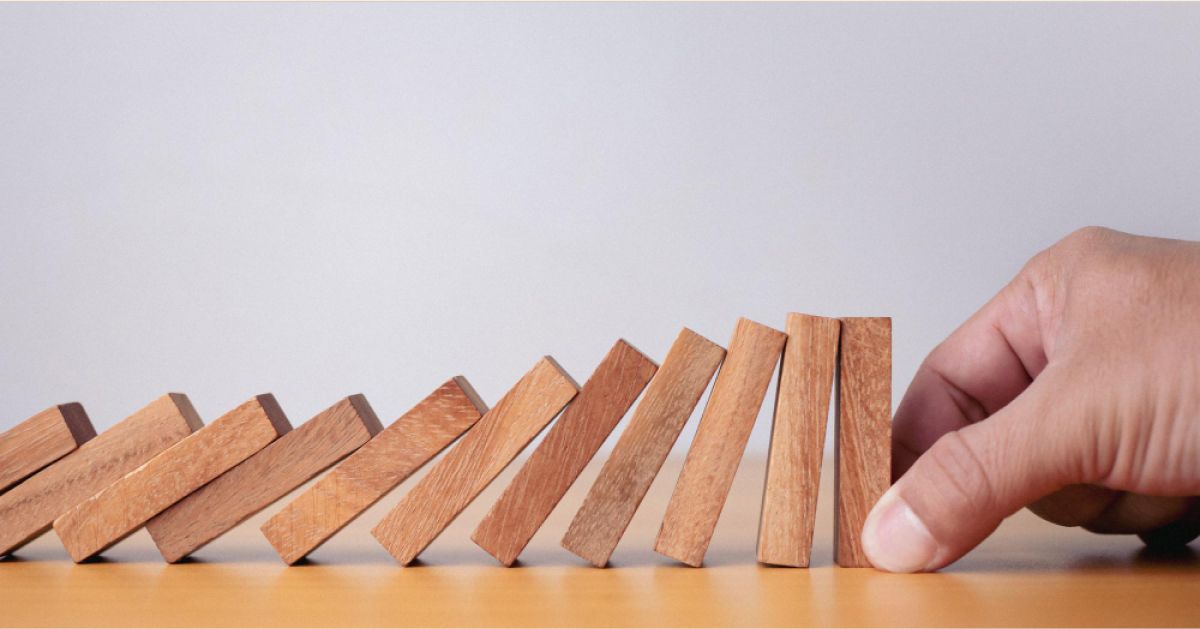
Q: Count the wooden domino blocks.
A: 11